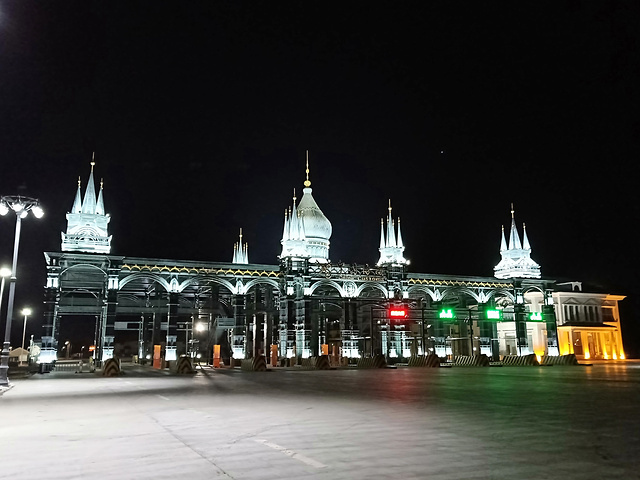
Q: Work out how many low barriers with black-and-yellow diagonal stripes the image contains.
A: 9